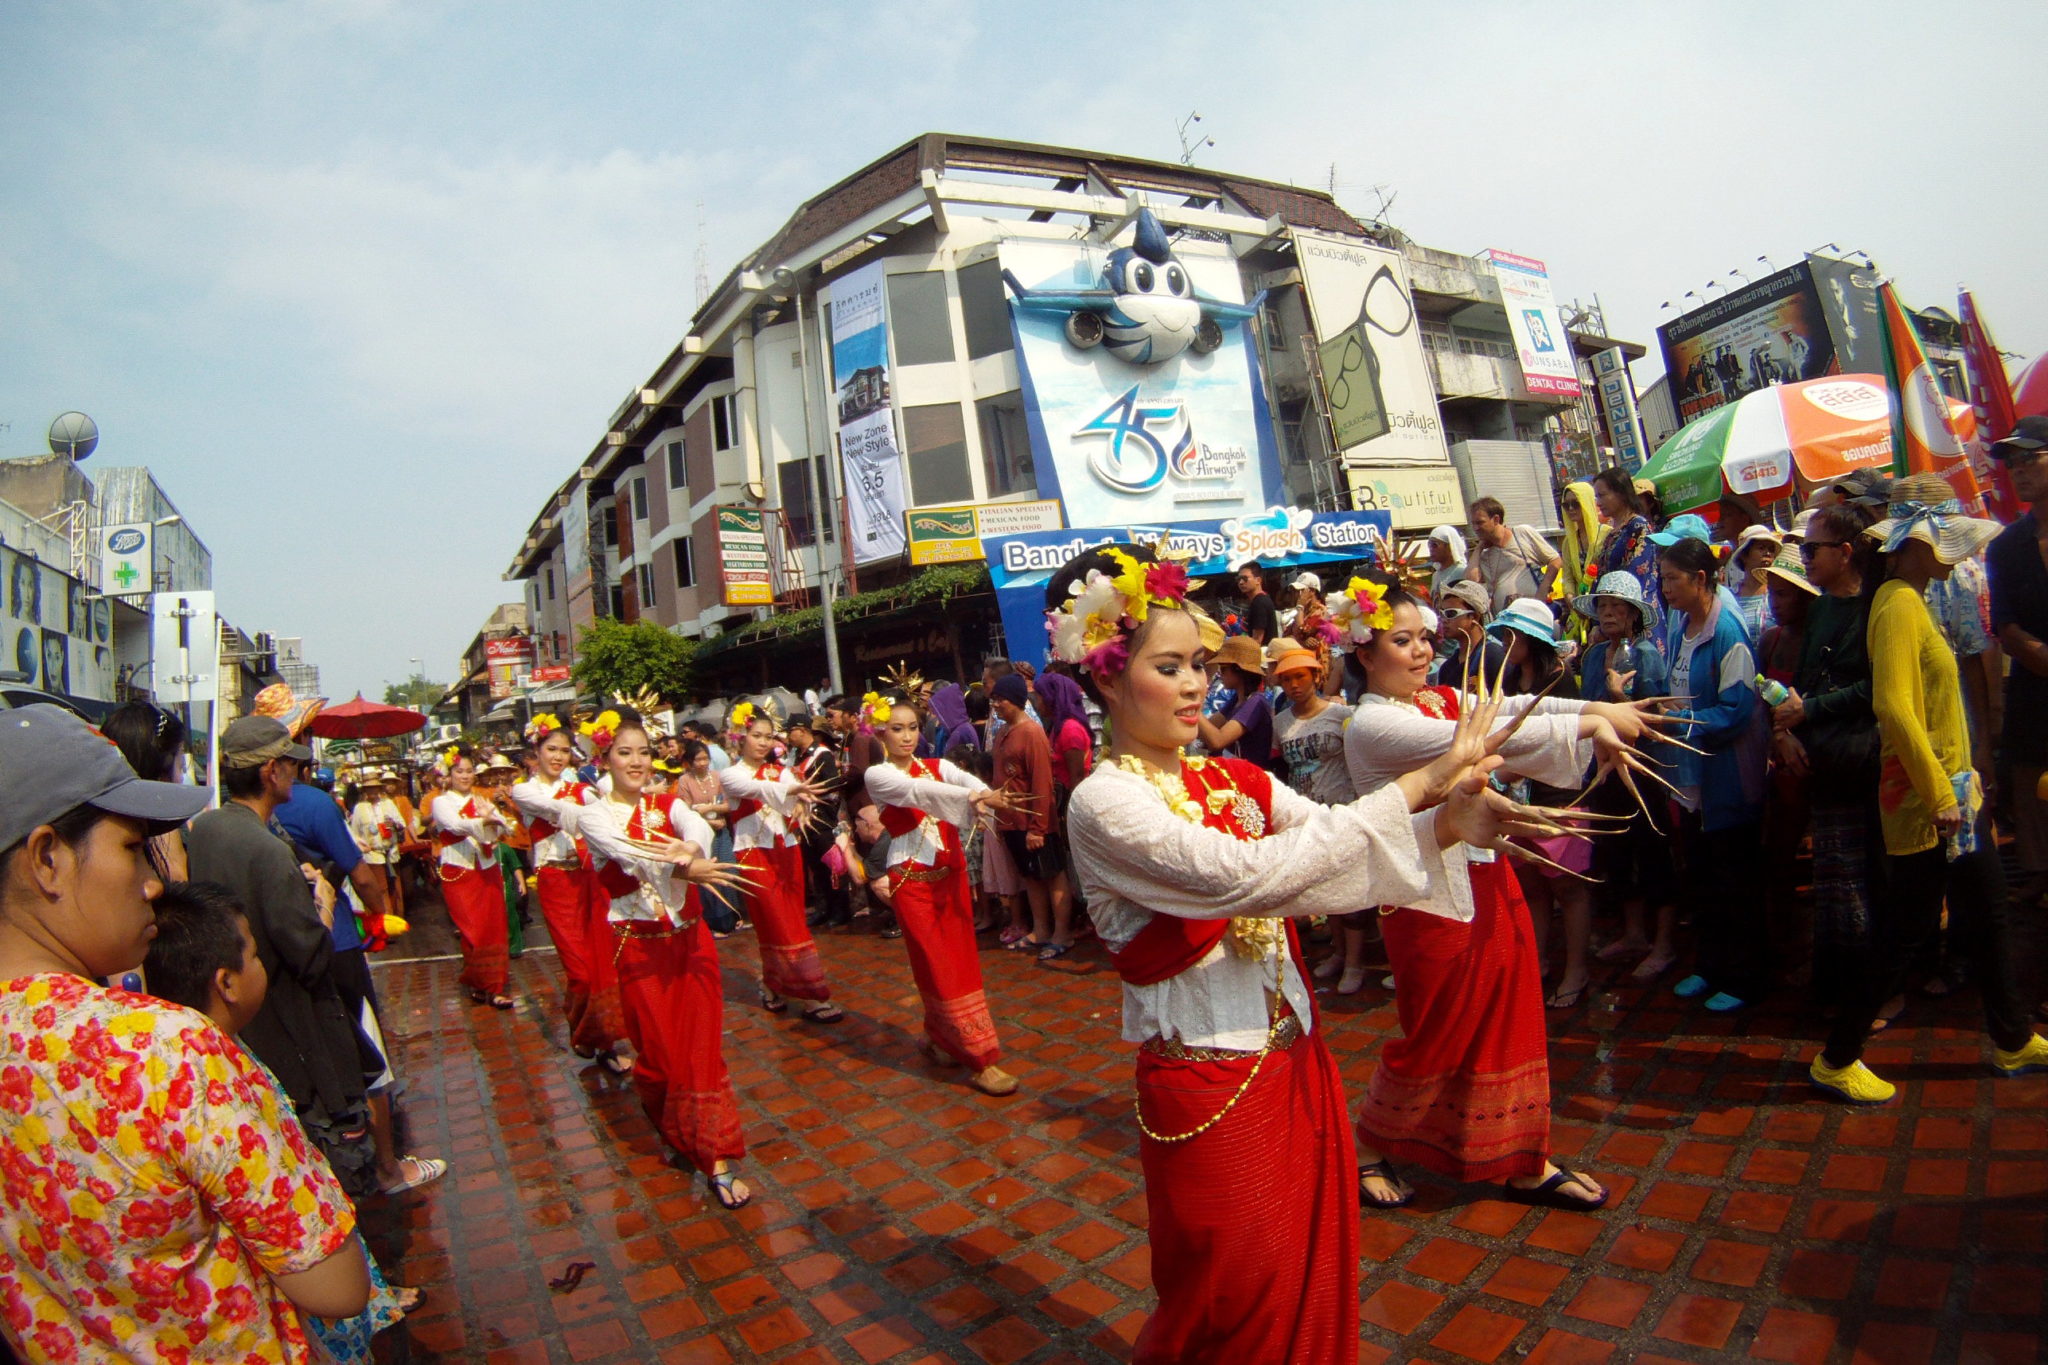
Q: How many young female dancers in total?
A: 7